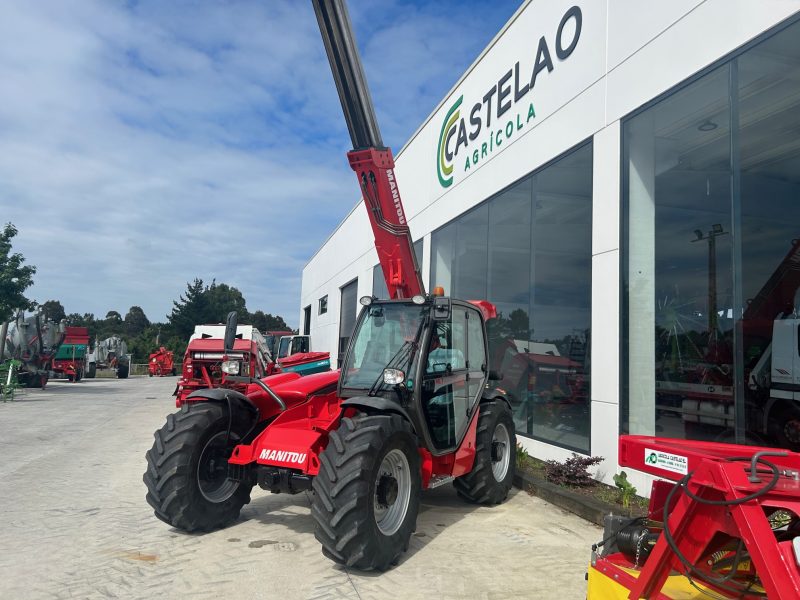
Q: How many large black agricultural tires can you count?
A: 3